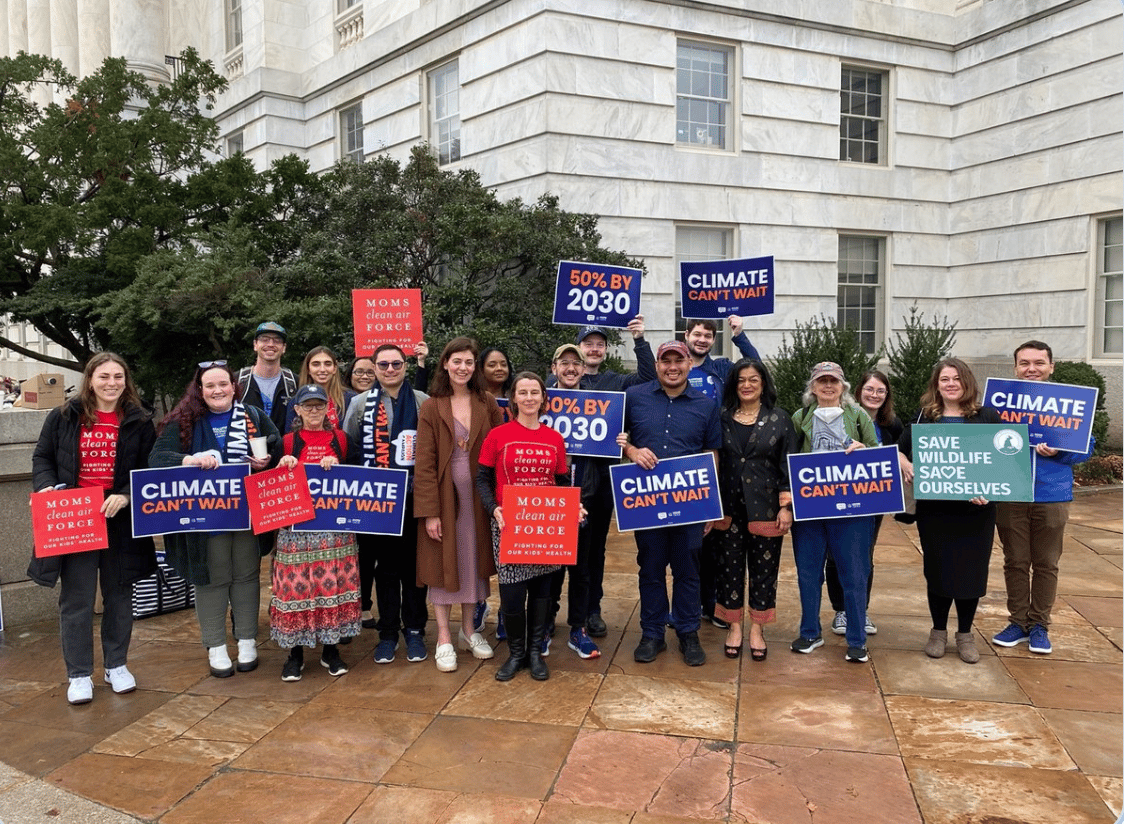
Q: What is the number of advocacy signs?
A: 13